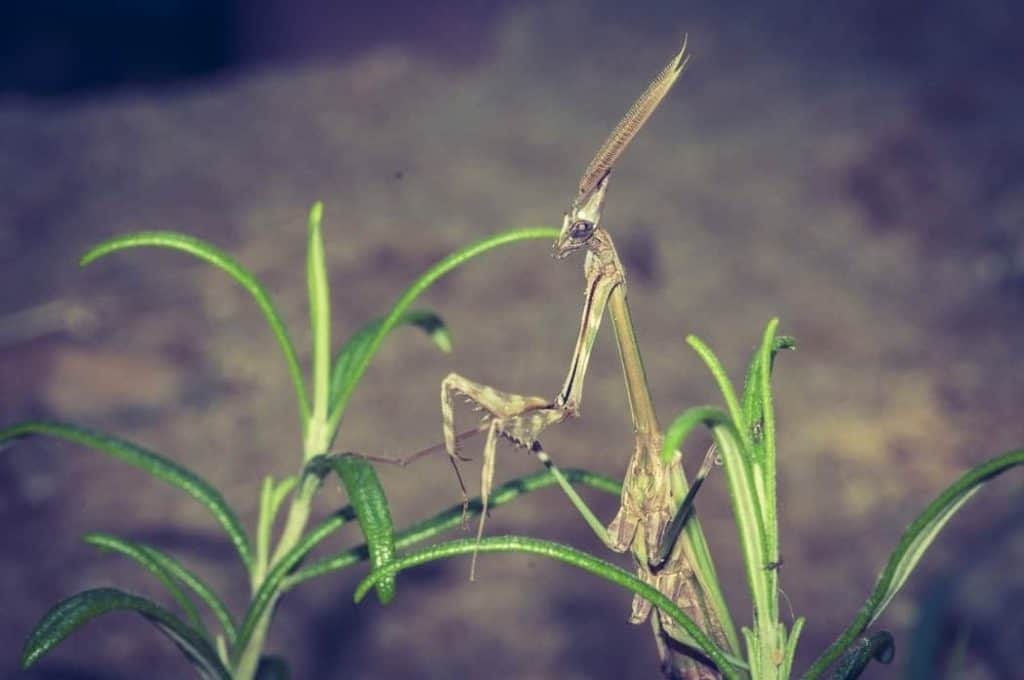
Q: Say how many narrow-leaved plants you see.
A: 2